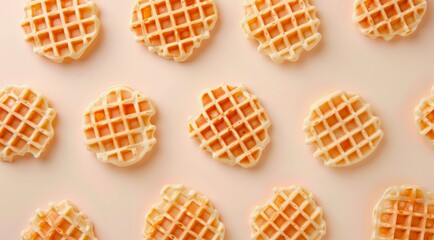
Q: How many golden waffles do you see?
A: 13